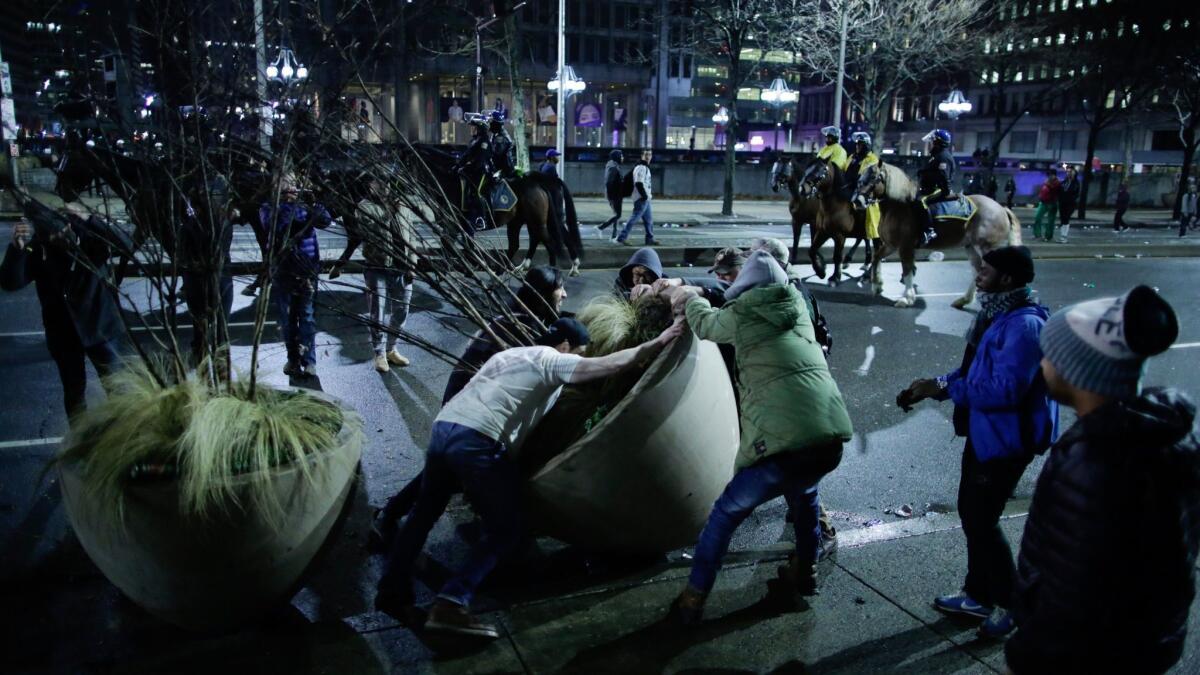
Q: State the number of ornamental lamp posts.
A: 5